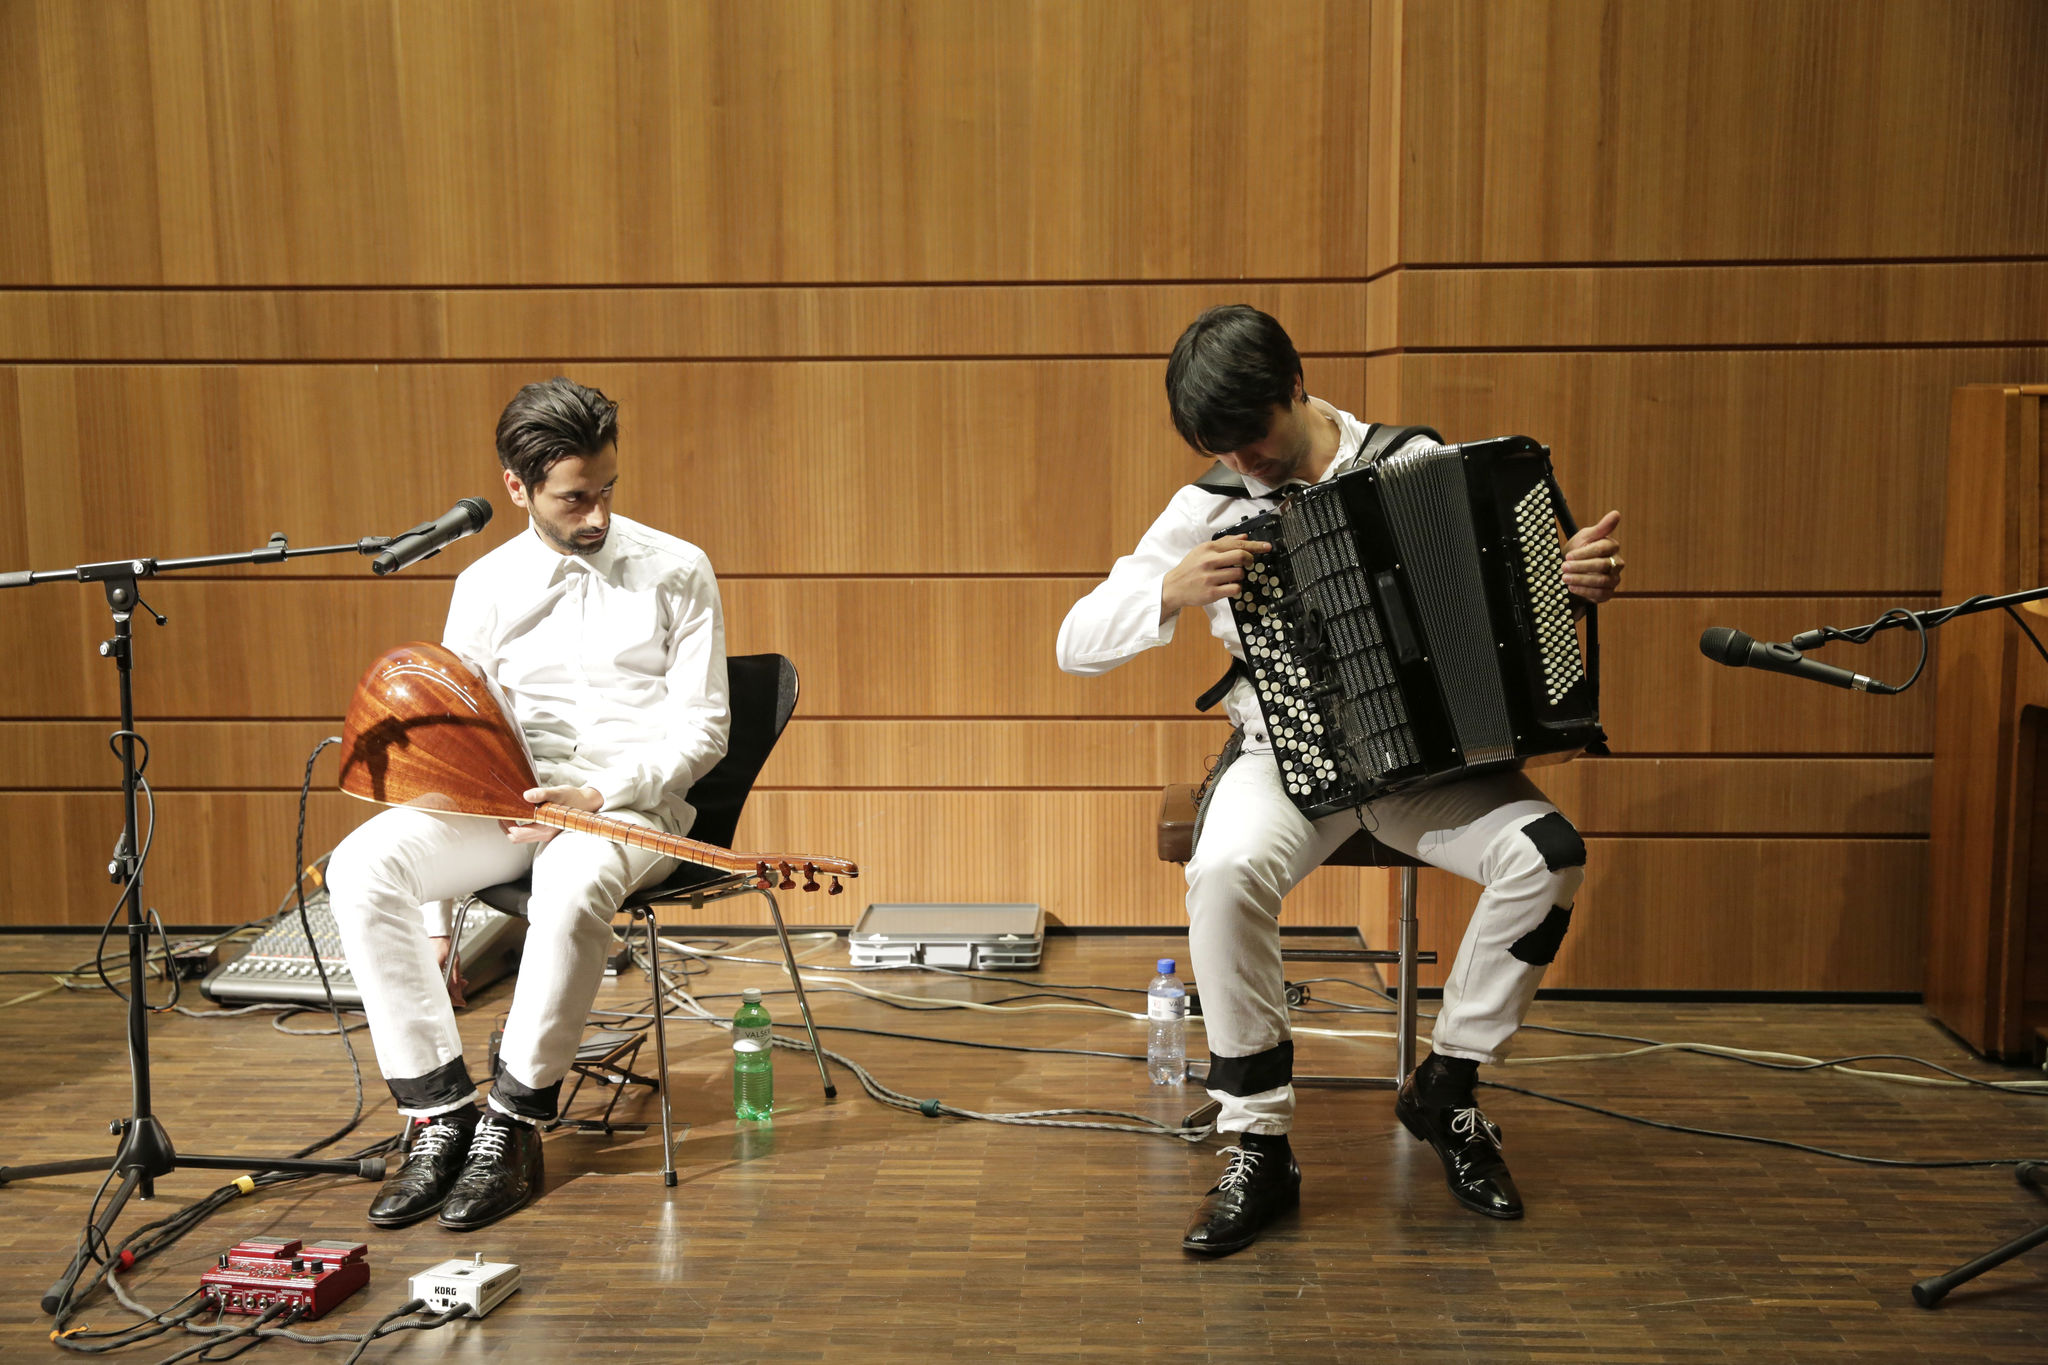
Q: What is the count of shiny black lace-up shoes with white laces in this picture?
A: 4